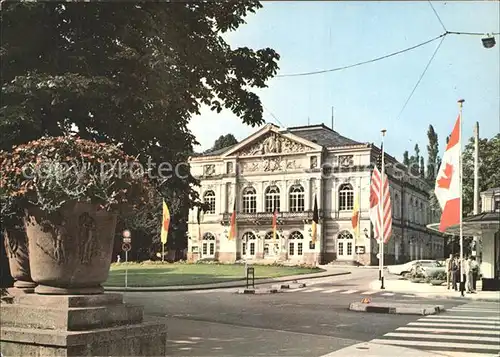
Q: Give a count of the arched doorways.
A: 5